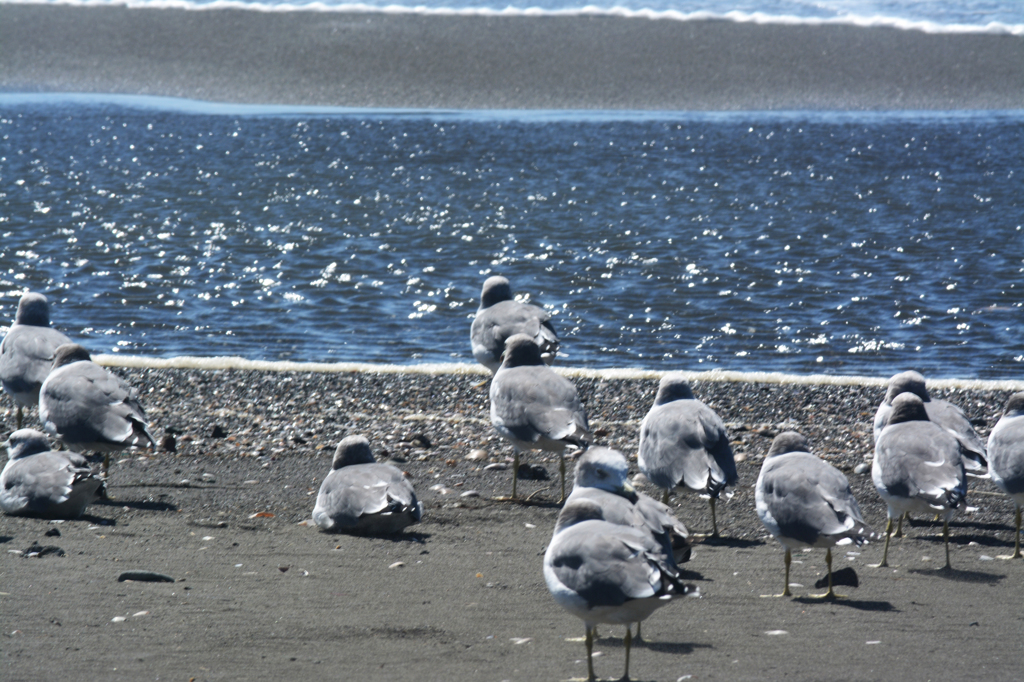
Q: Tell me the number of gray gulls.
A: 13